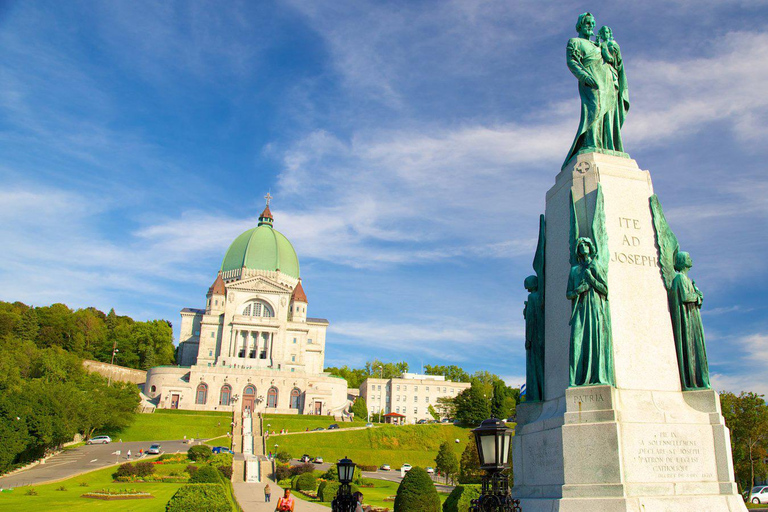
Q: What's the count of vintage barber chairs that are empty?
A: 0